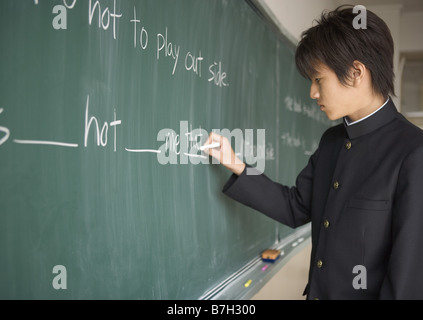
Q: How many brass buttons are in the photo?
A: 4